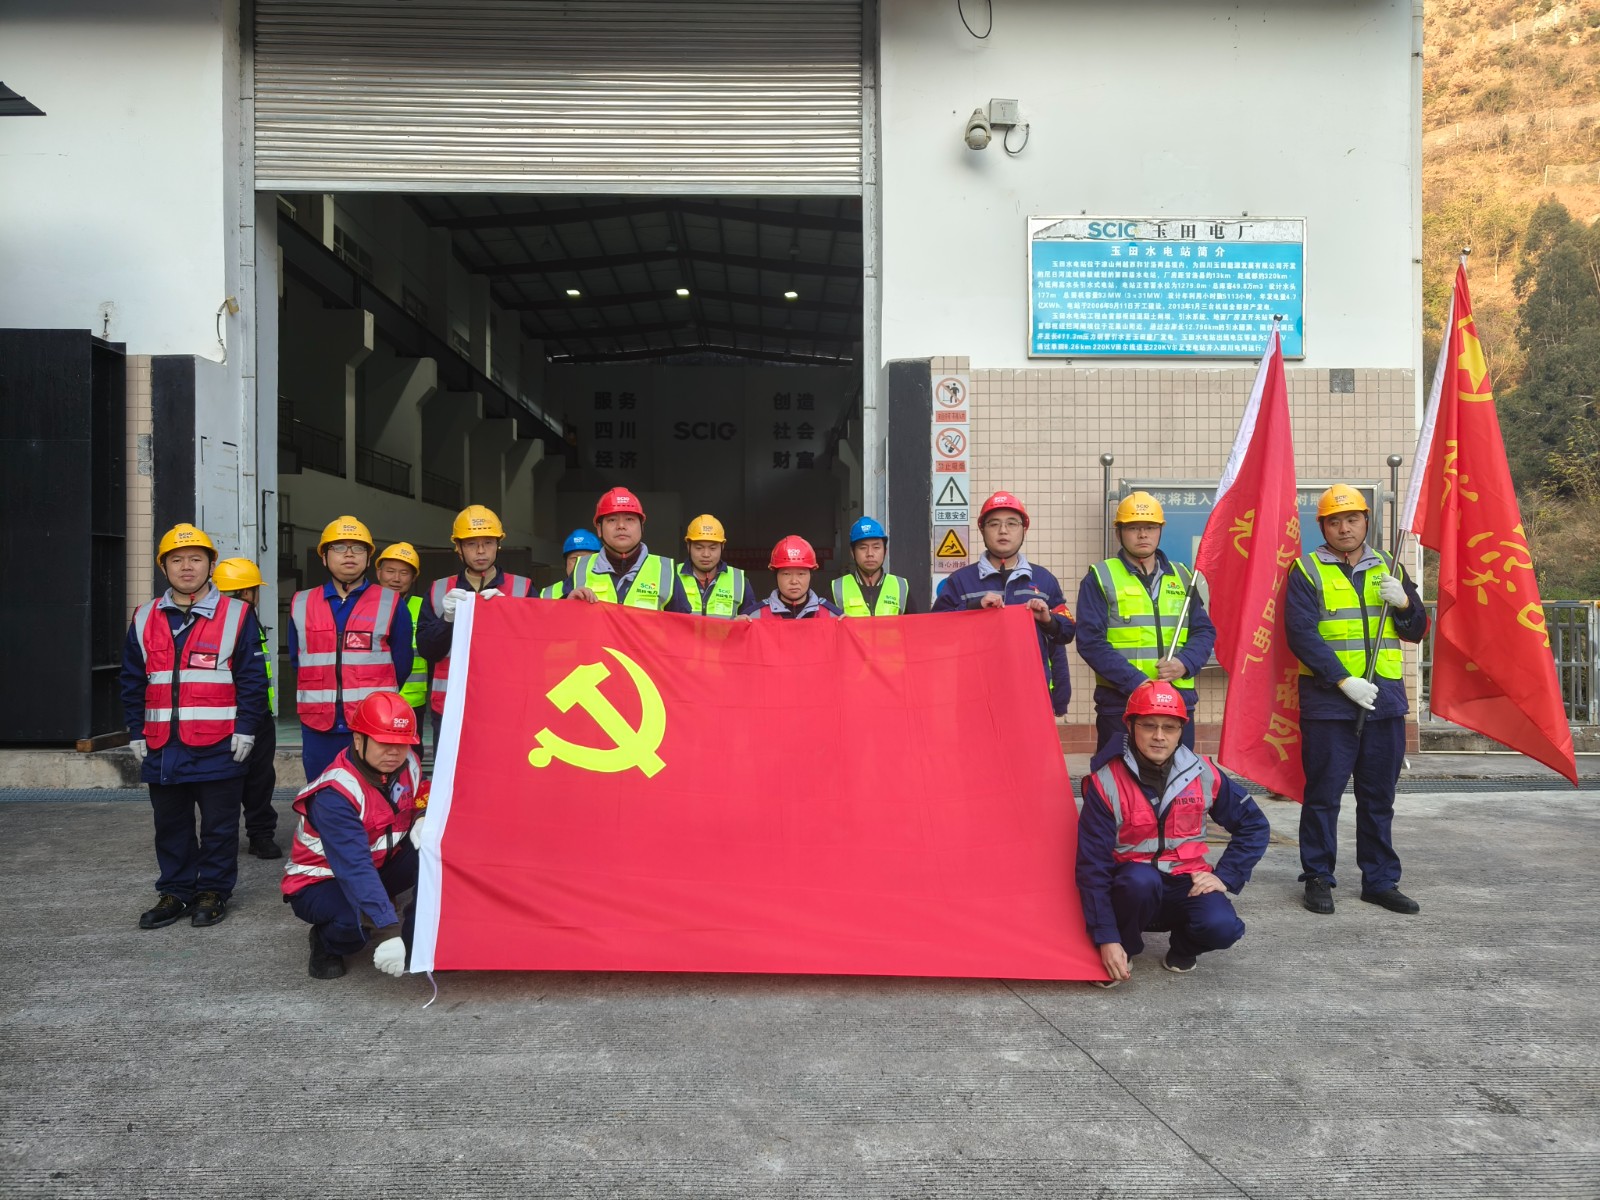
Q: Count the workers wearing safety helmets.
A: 15